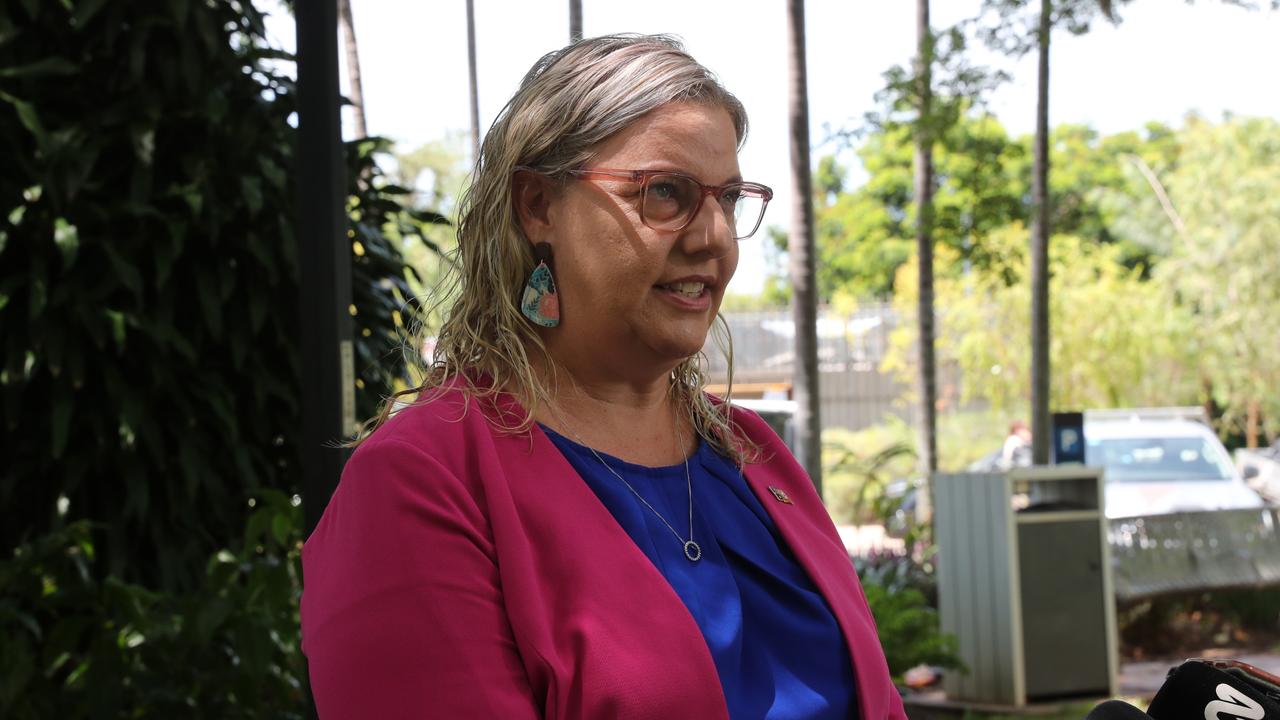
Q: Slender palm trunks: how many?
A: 6